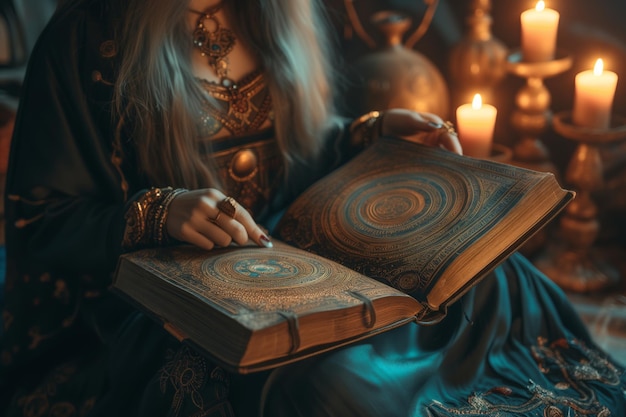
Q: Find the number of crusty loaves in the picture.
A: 0